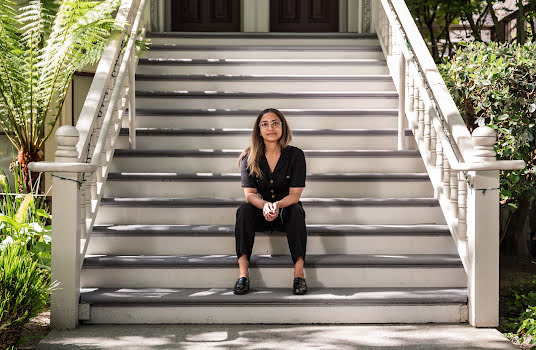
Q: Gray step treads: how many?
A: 13